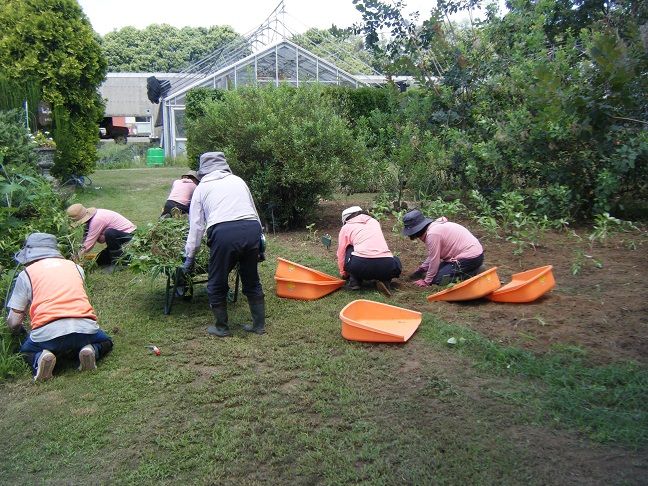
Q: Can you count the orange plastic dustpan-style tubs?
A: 5